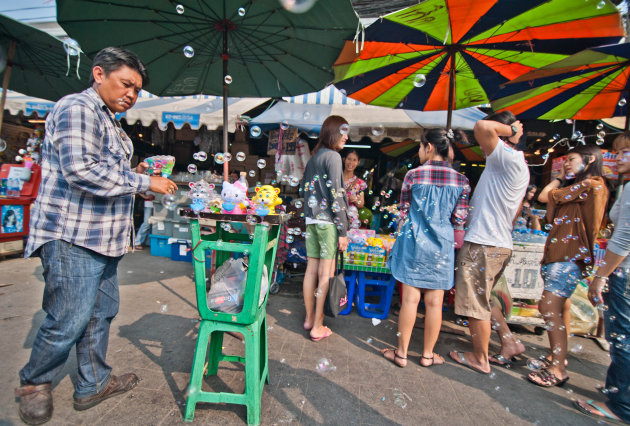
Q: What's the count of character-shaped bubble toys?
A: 3